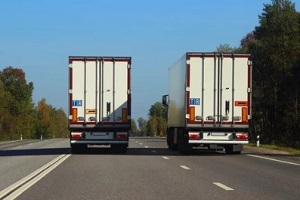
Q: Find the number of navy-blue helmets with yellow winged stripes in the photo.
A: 0